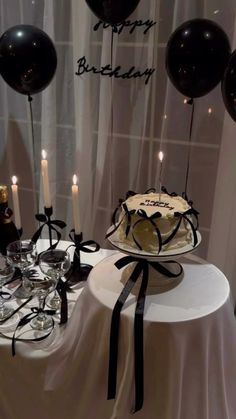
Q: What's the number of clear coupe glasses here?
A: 4